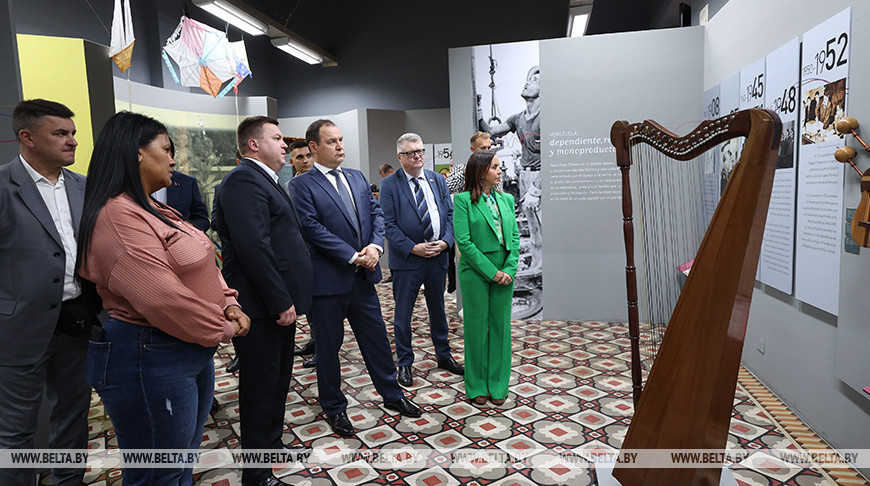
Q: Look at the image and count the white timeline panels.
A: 5